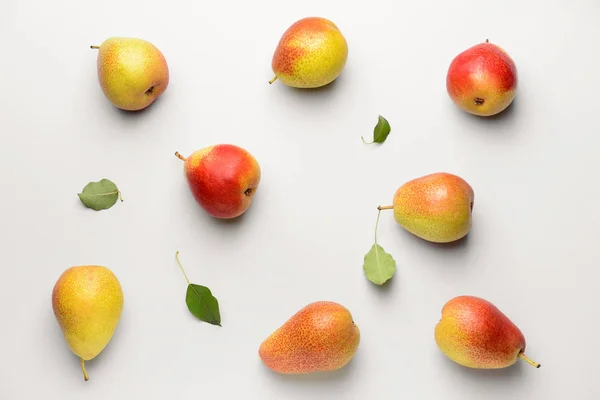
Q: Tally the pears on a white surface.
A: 8